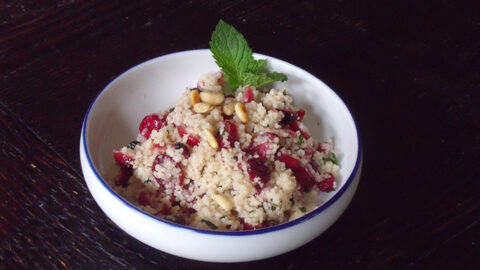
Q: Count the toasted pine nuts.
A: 7